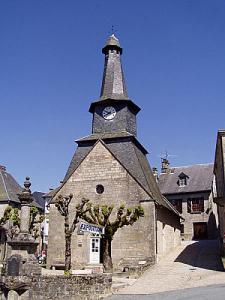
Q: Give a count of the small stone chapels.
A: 1